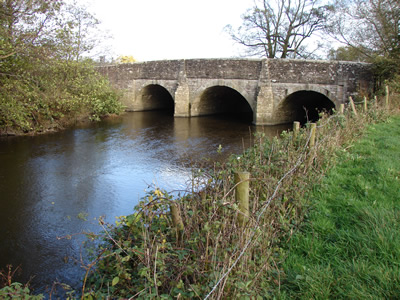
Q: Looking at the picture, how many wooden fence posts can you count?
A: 9